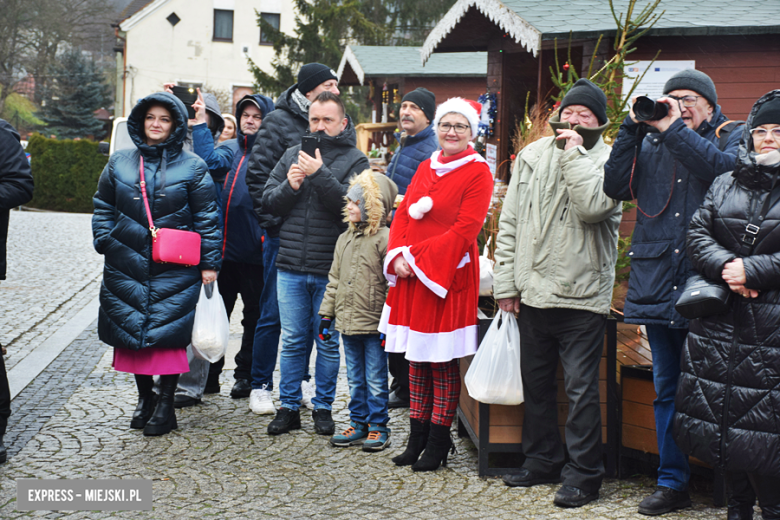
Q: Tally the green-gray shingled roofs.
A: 2